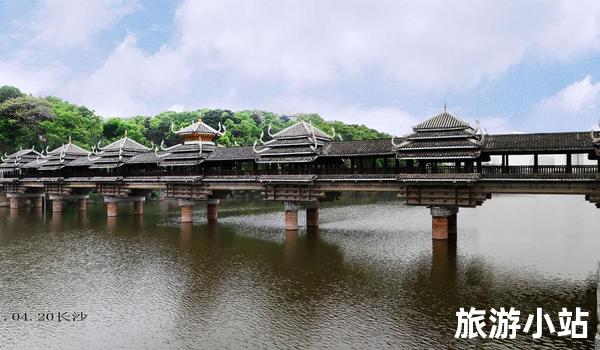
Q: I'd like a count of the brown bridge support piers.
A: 12